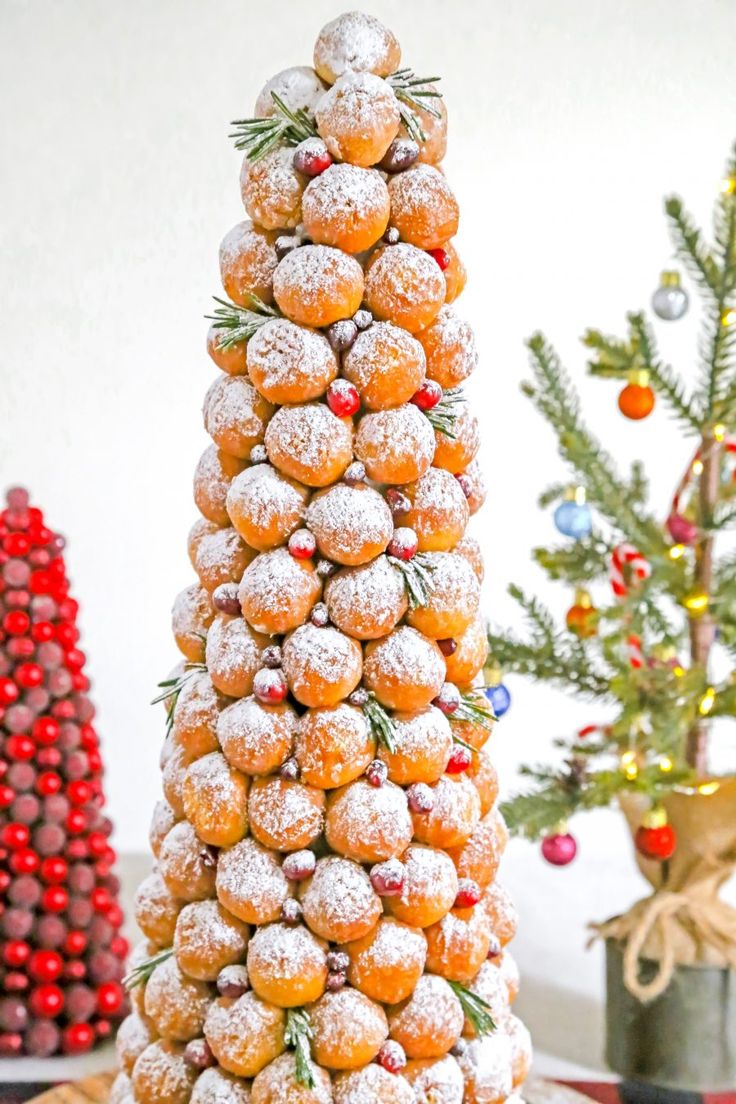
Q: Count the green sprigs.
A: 11